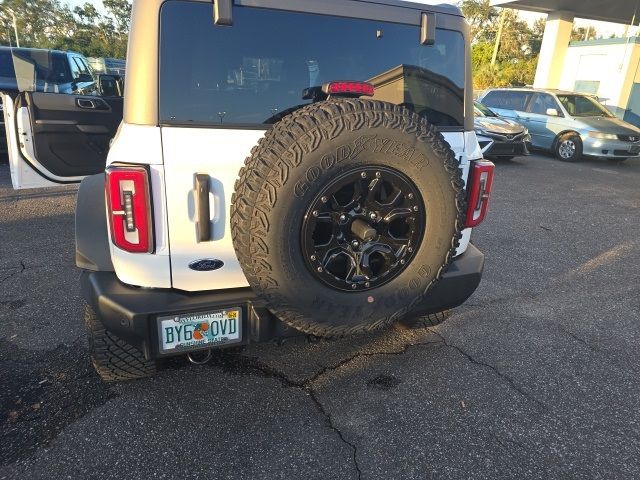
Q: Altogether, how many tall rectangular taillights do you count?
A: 2